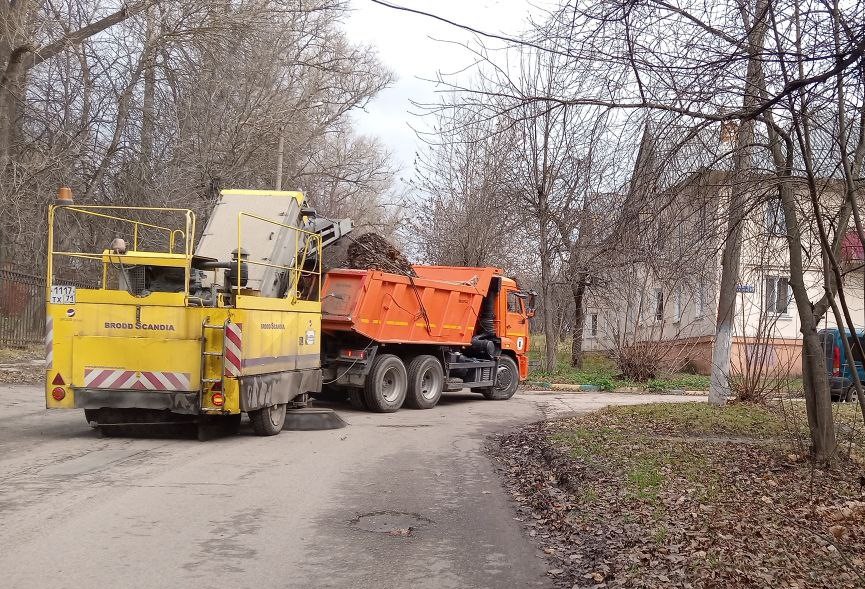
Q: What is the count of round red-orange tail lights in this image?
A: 2